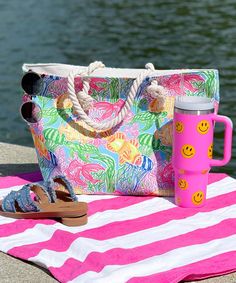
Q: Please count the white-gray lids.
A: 1